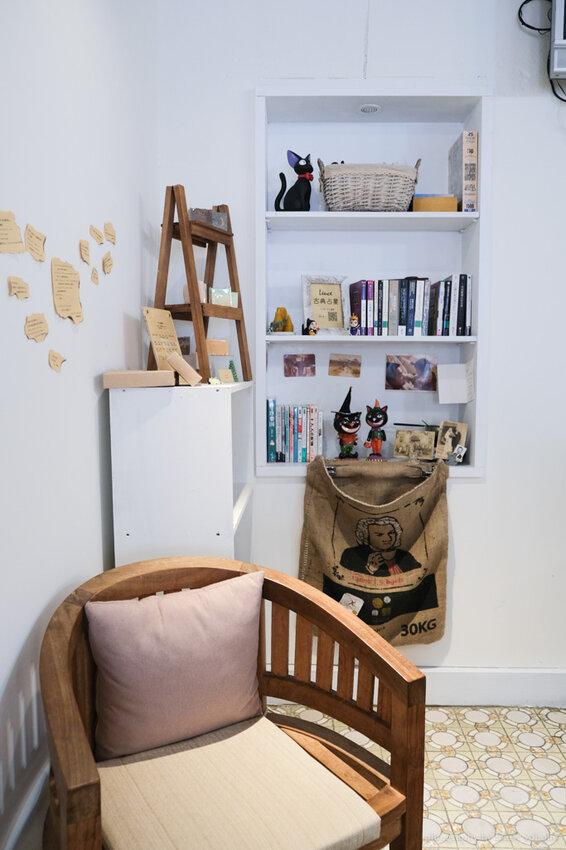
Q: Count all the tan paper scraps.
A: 11